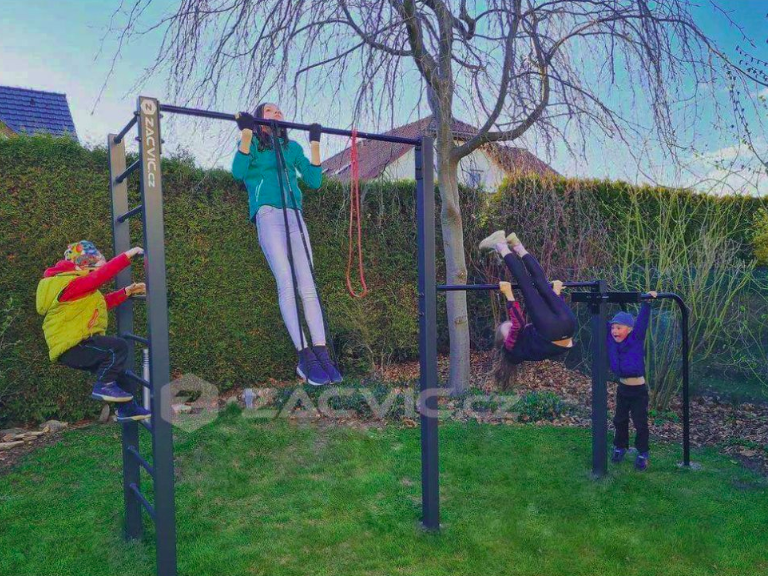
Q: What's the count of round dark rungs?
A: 10